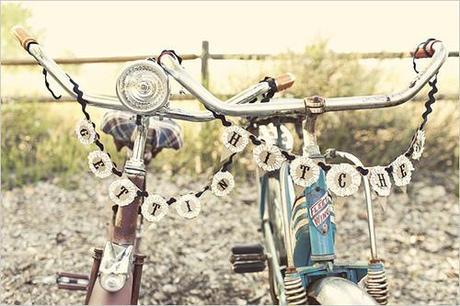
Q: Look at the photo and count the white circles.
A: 13